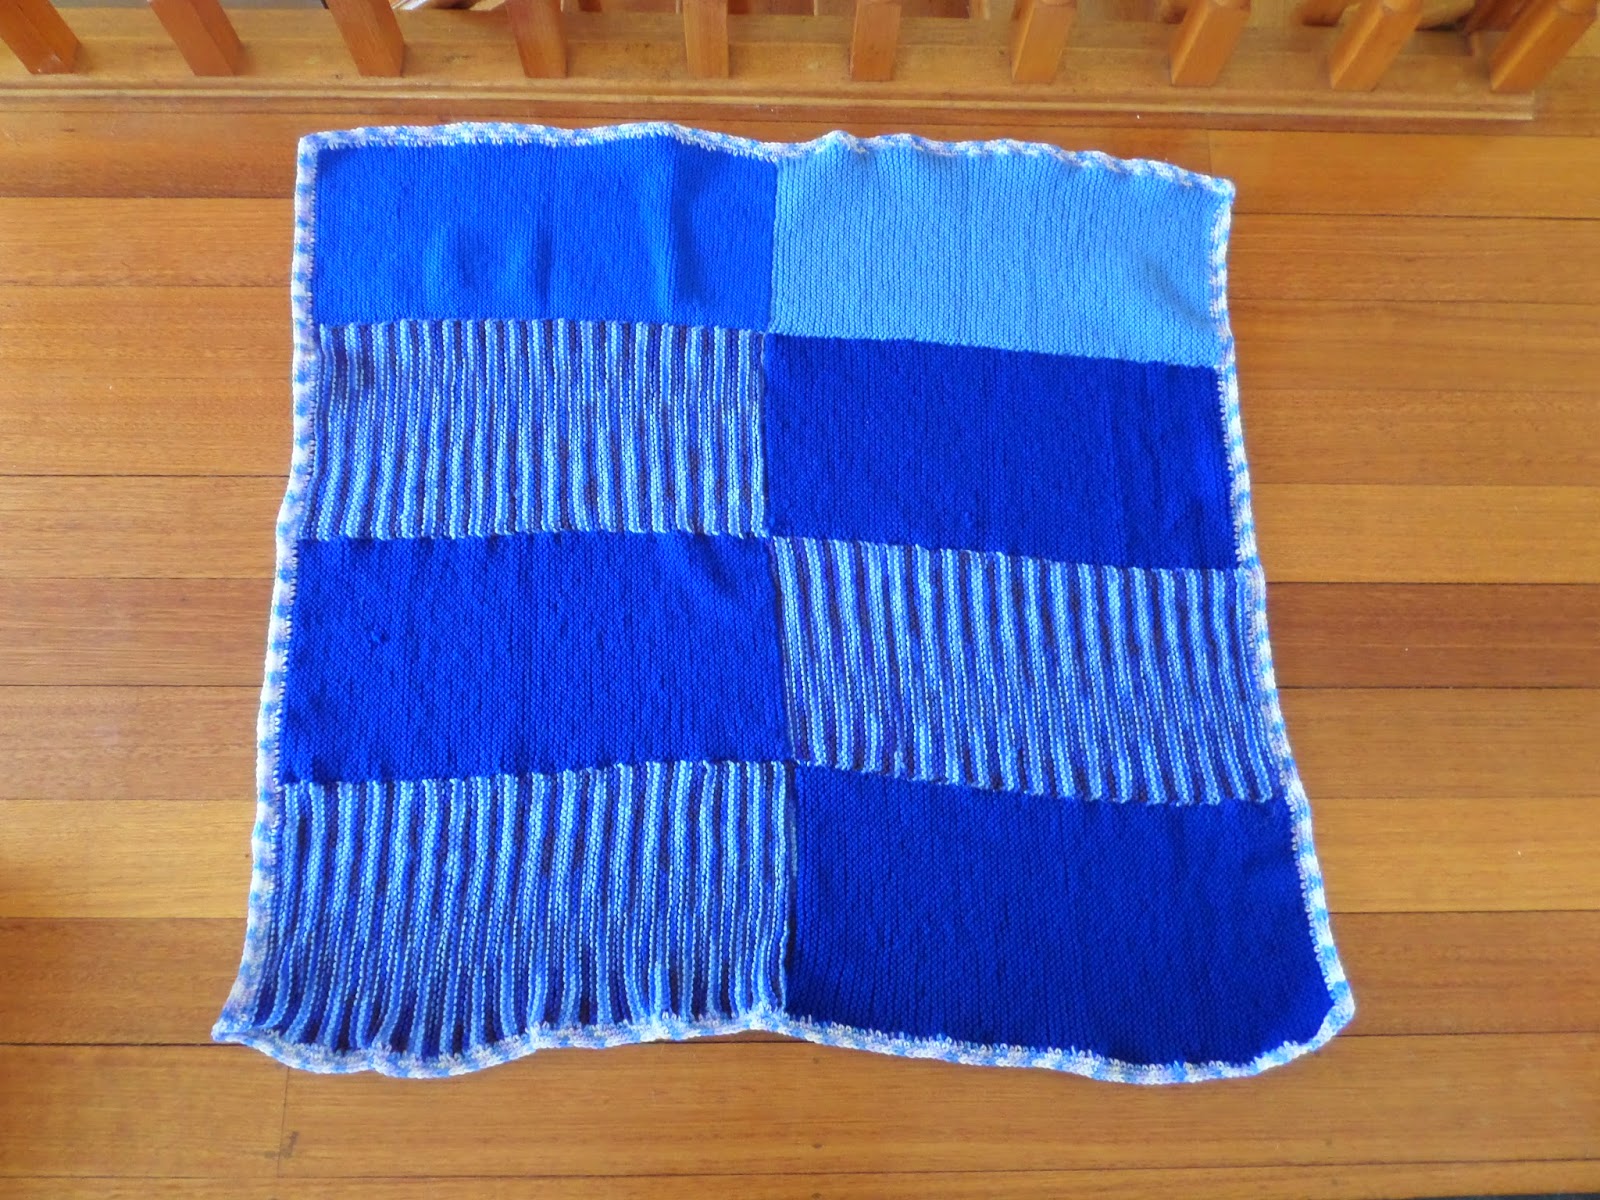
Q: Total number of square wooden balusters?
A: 10